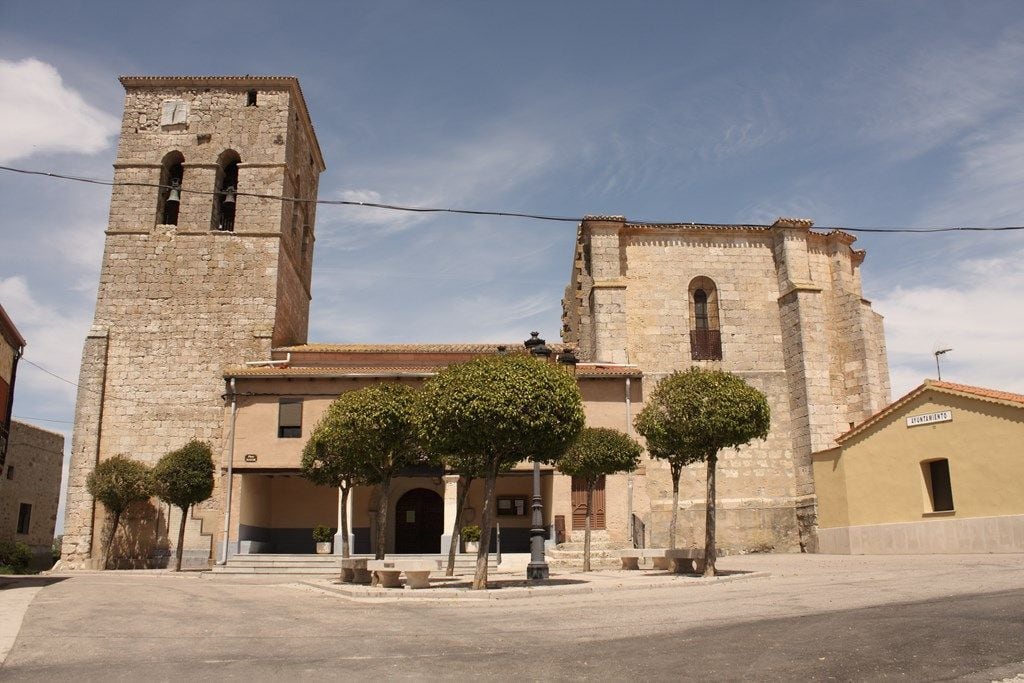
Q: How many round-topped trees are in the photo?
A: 9